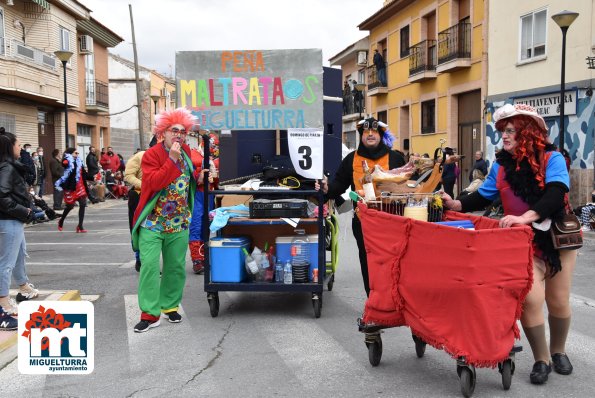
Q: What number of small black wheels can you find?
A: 7